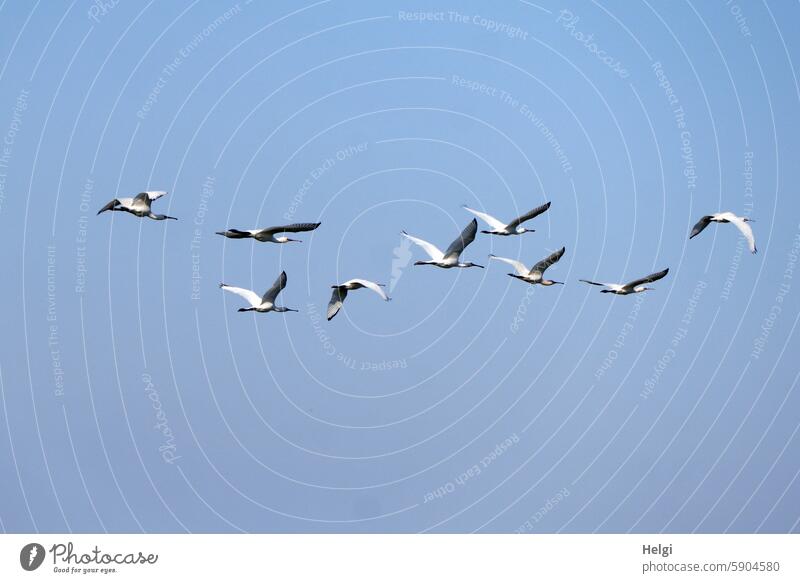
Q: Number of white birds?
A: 9